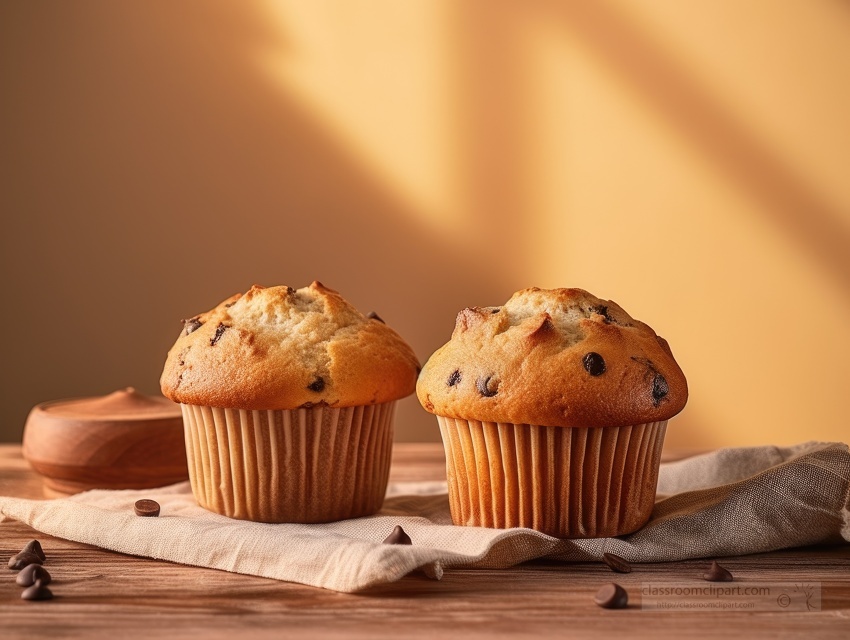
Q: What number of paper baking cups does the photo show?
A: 2